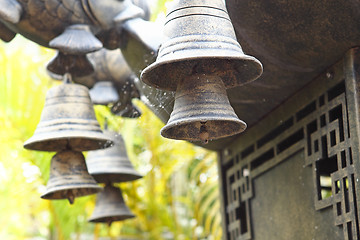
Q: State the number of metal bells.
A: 6